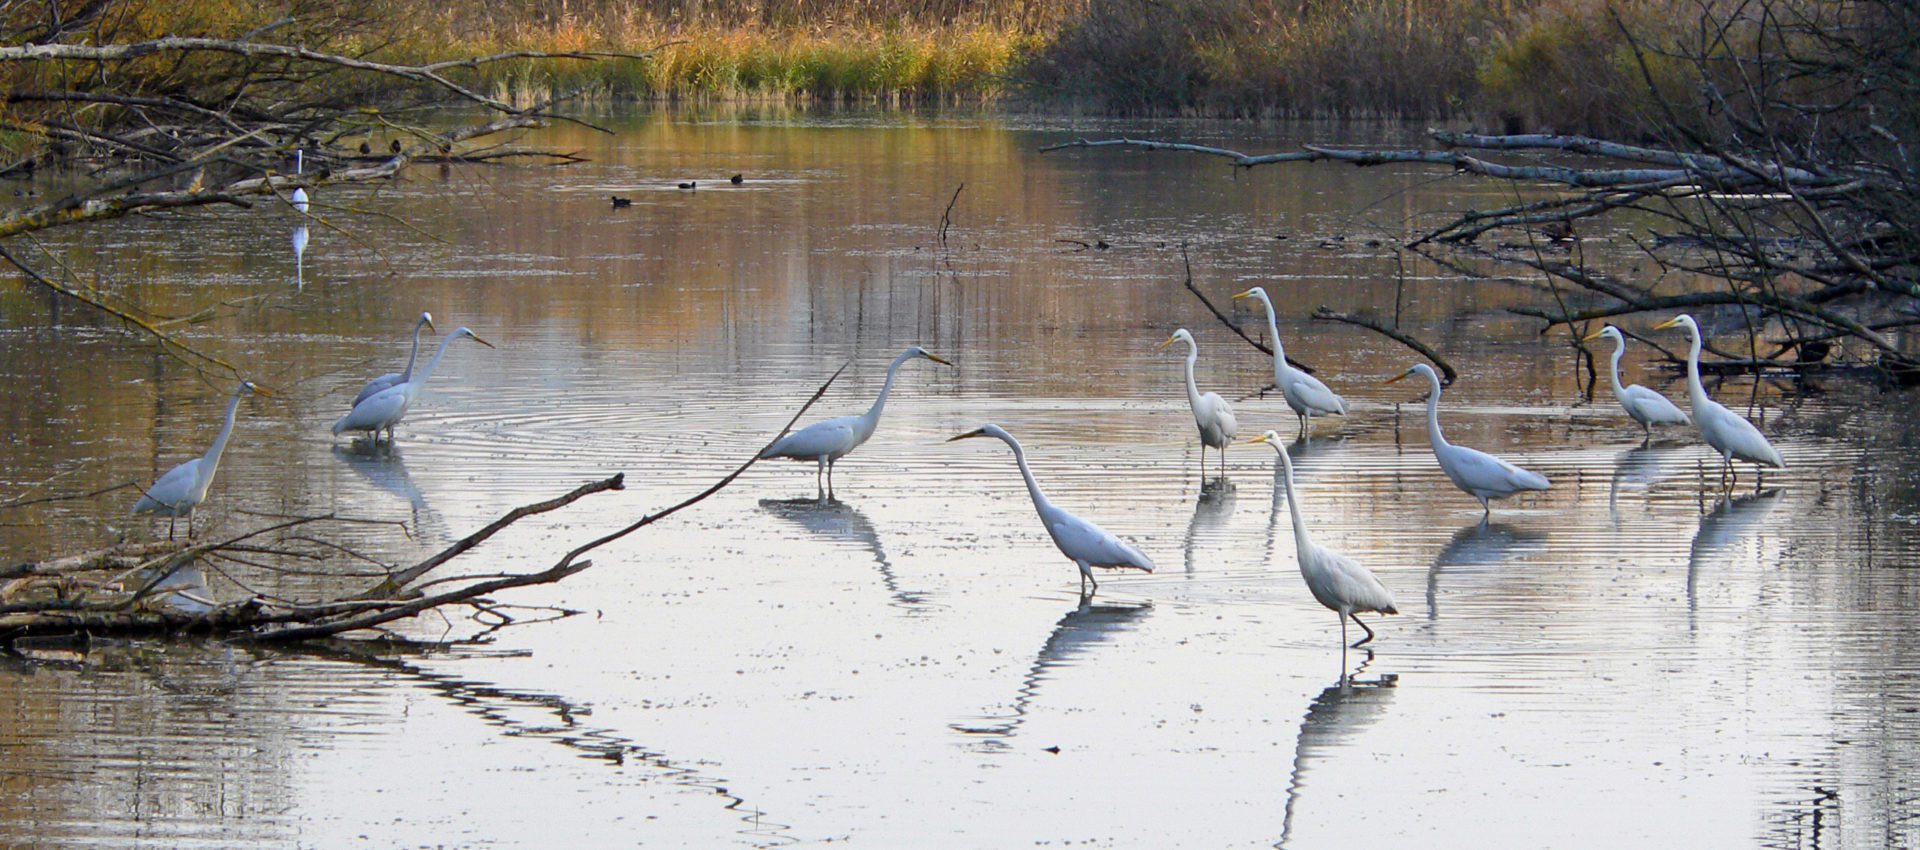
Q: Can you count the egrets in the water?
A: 12